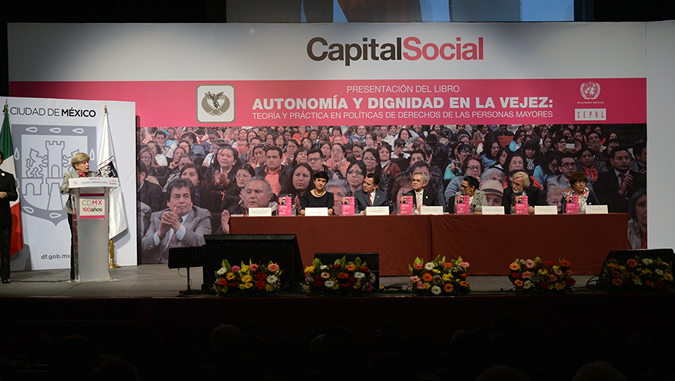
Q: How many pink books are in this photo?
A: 6